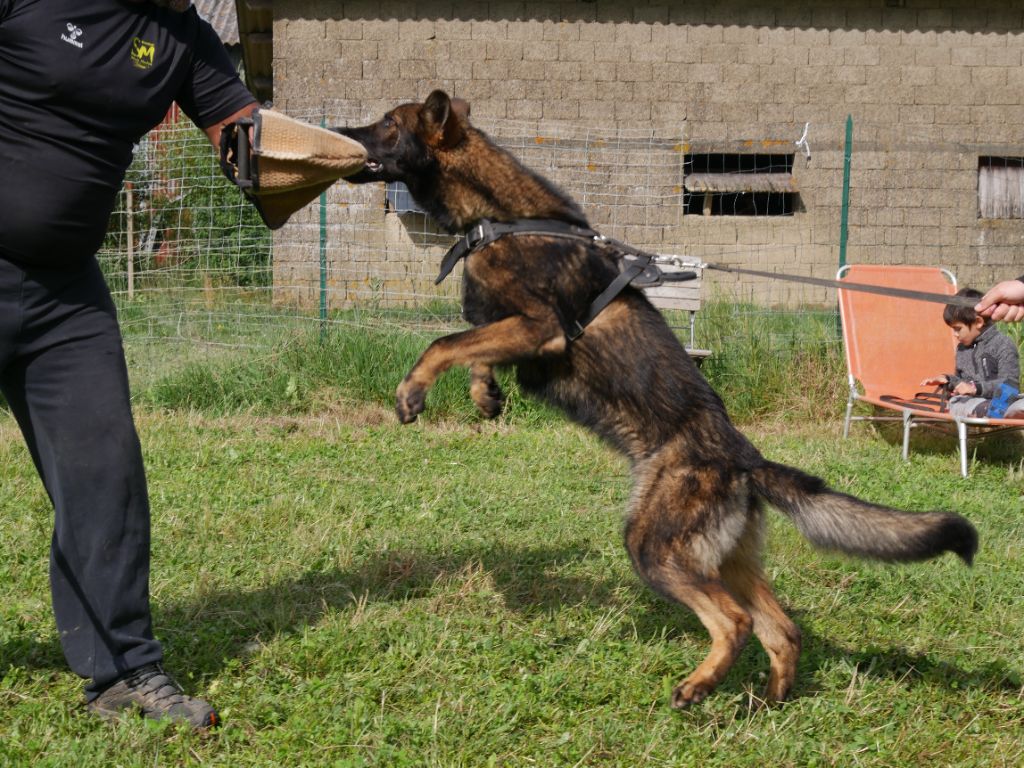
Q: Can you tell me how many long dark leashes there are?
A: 1